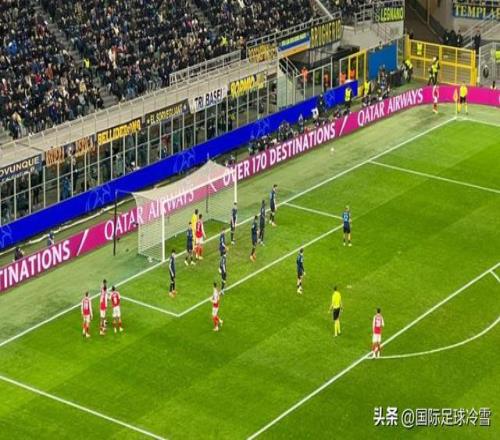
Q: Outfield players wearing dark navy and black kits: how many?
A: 10